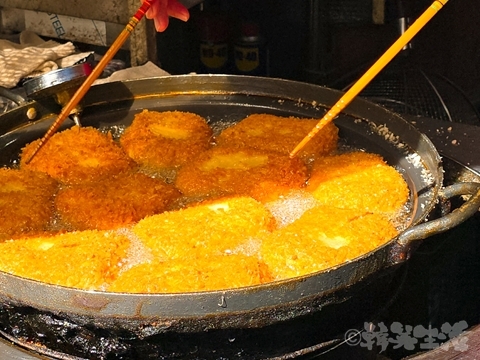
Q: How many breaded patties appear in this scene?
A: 11